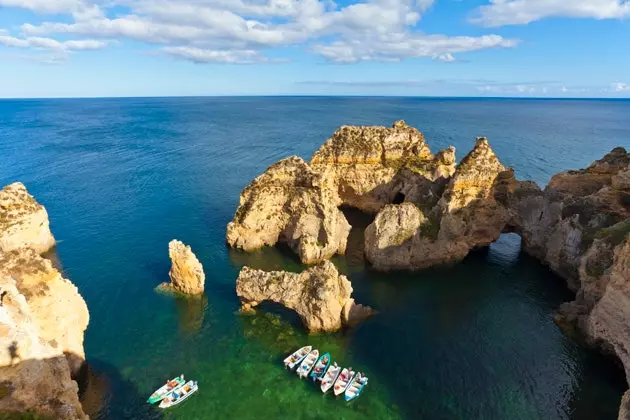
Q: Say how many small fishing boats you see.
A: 8